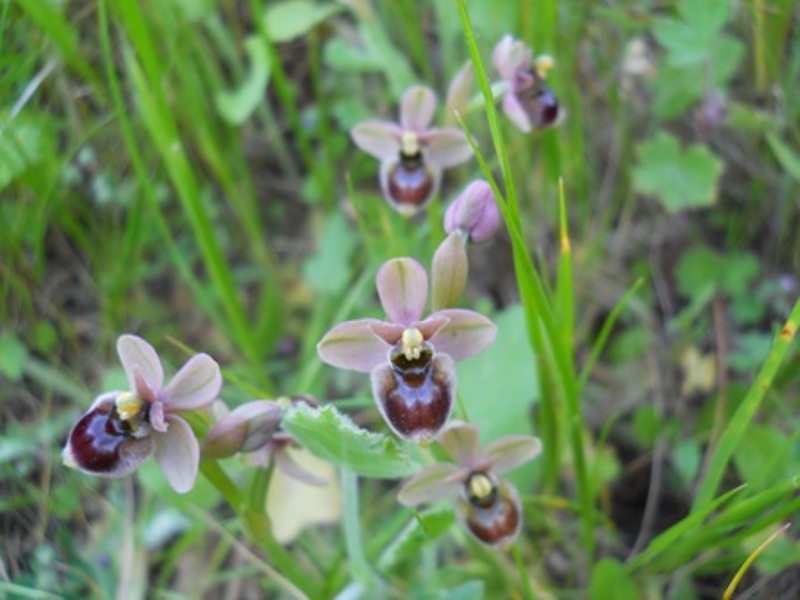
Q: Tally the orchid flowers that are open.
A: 5